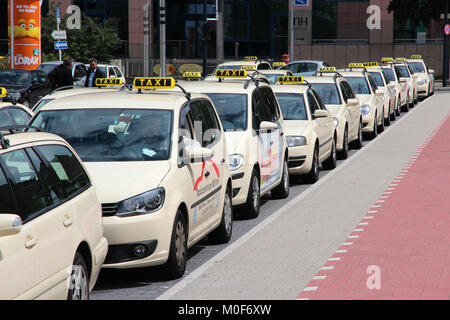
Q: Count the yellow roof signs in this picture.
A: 15